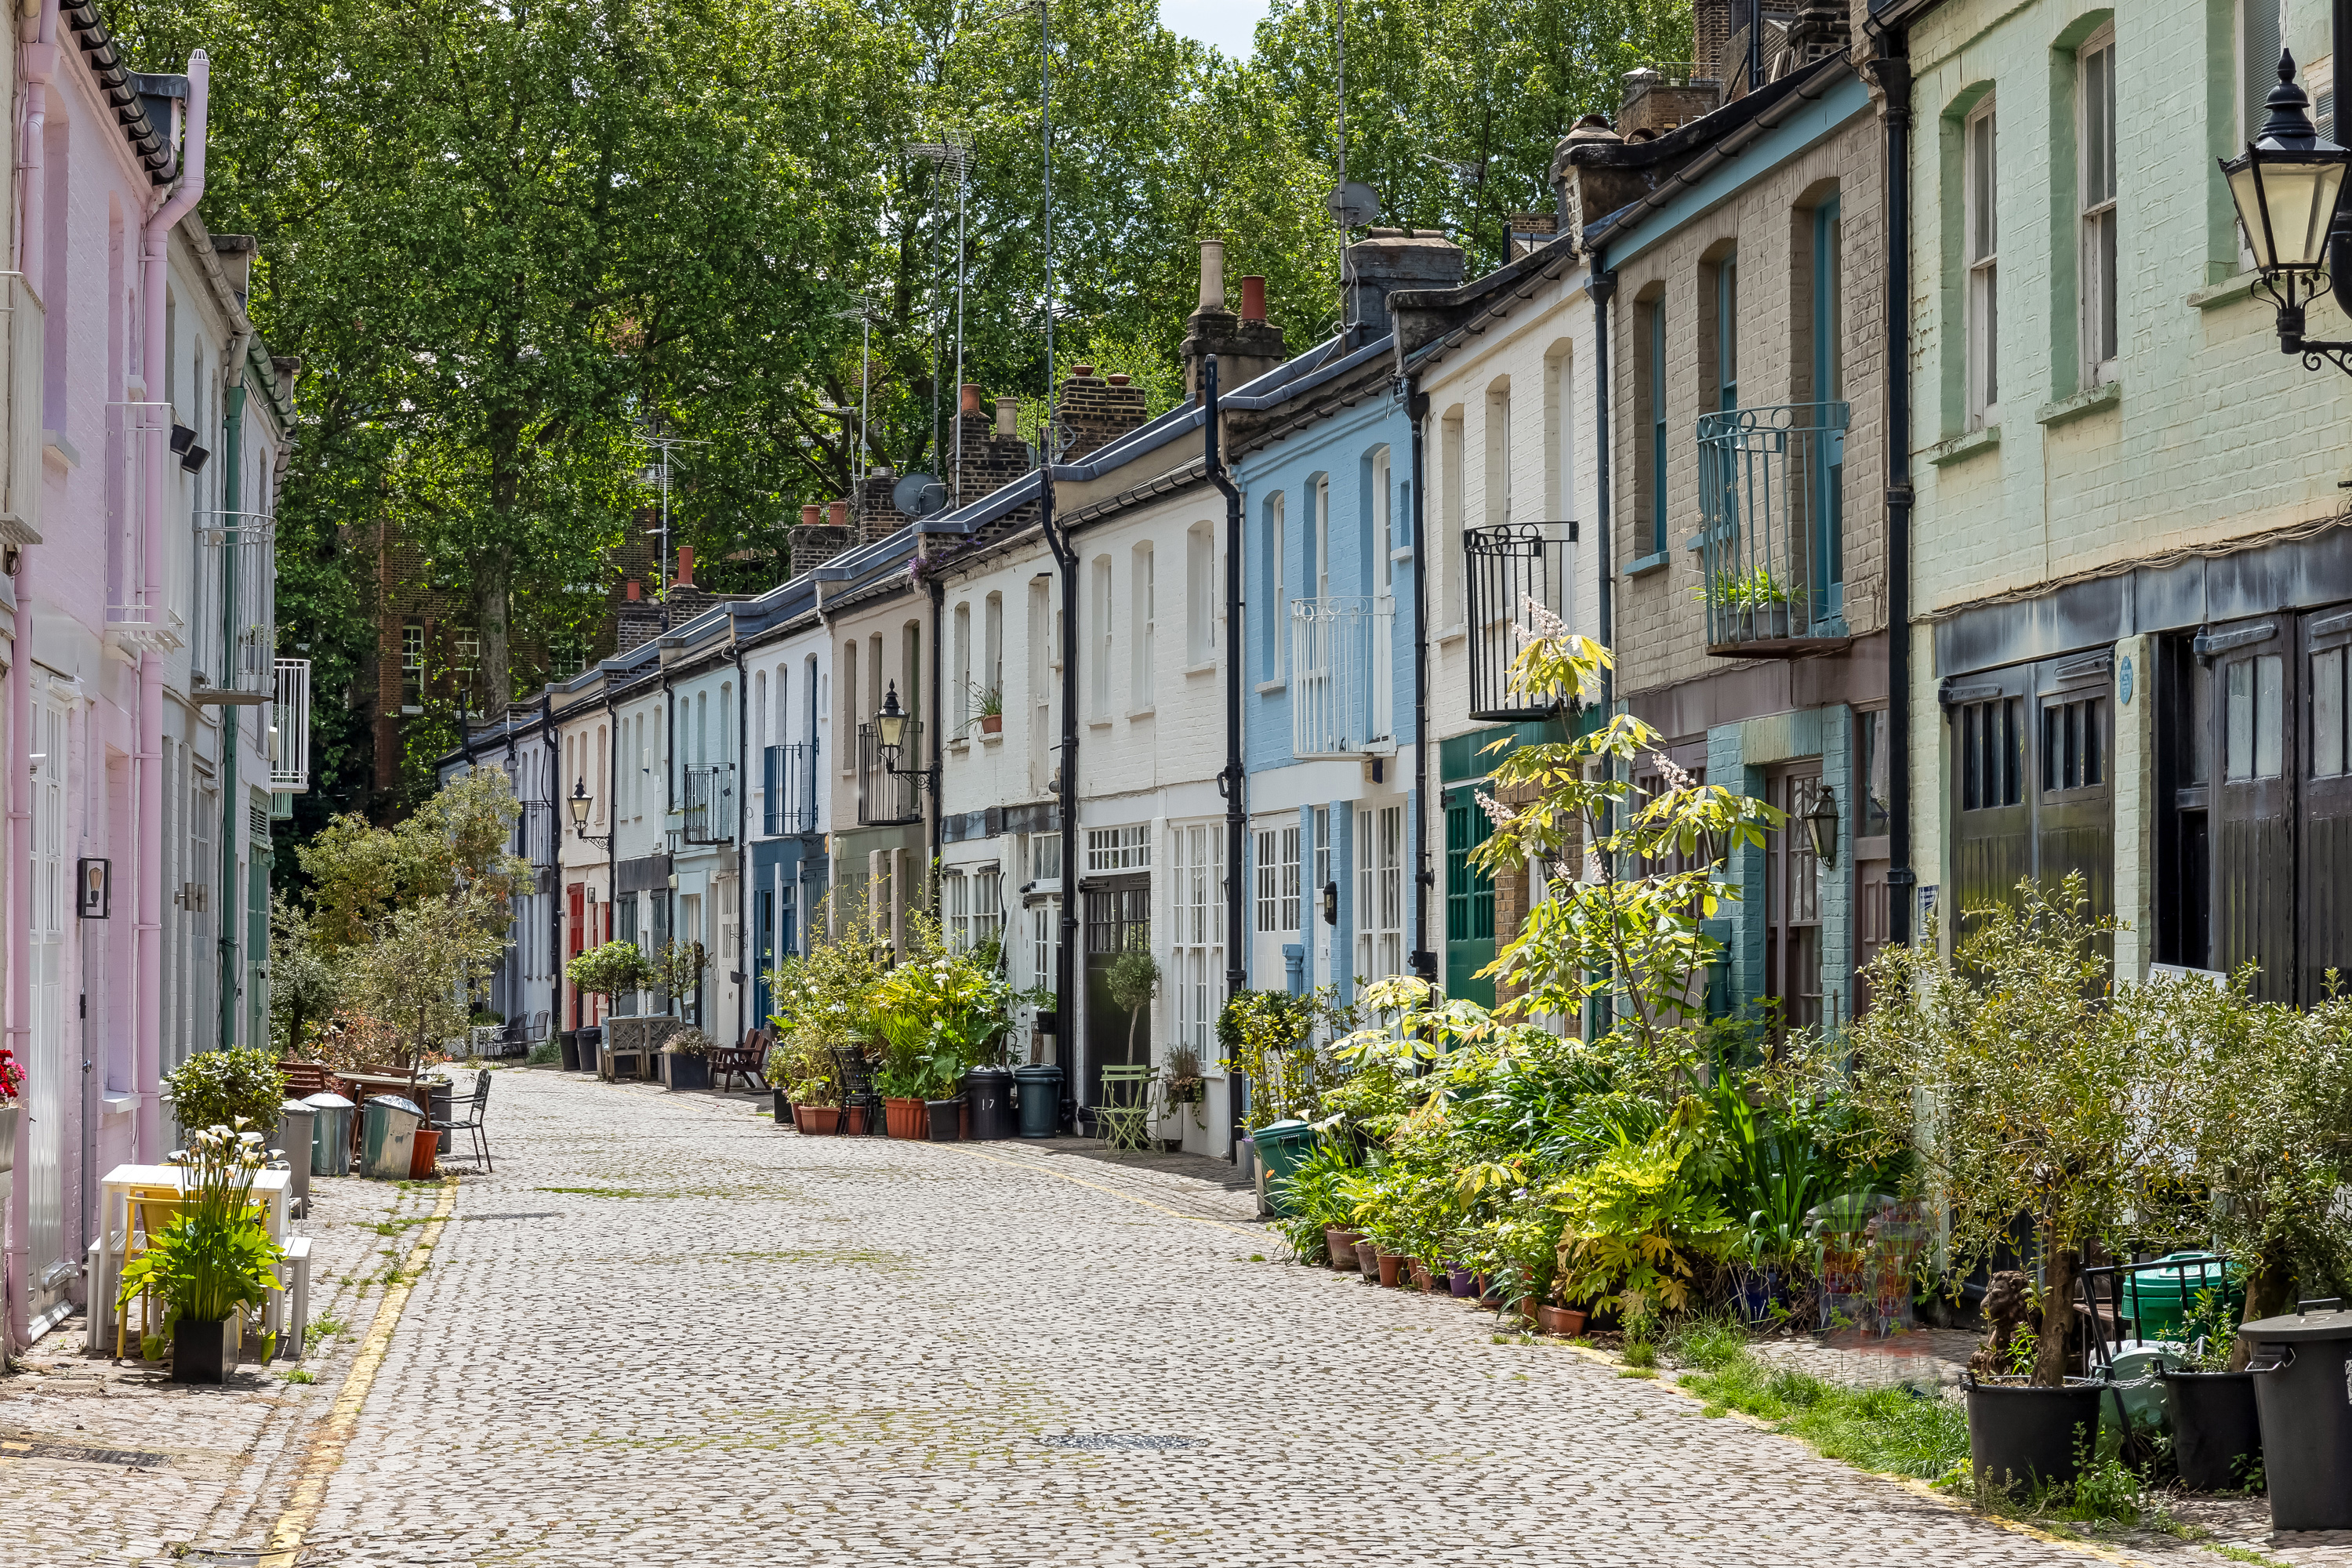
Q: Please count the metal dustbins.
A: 2